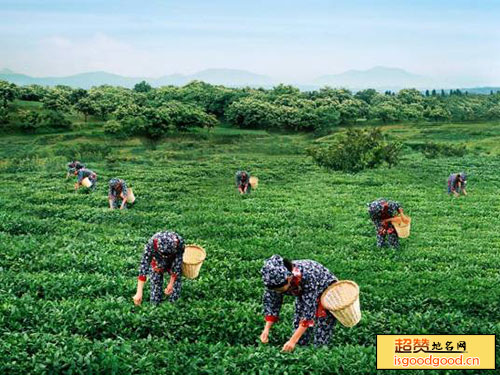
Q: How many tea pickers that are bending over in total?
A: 8